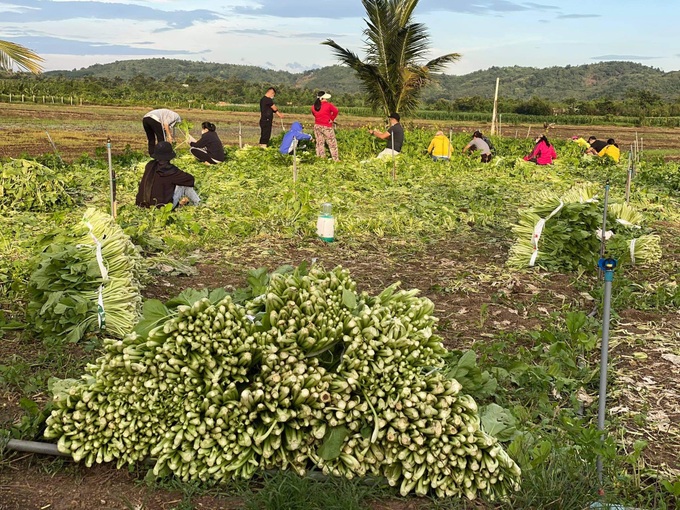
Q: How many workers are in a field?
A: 13